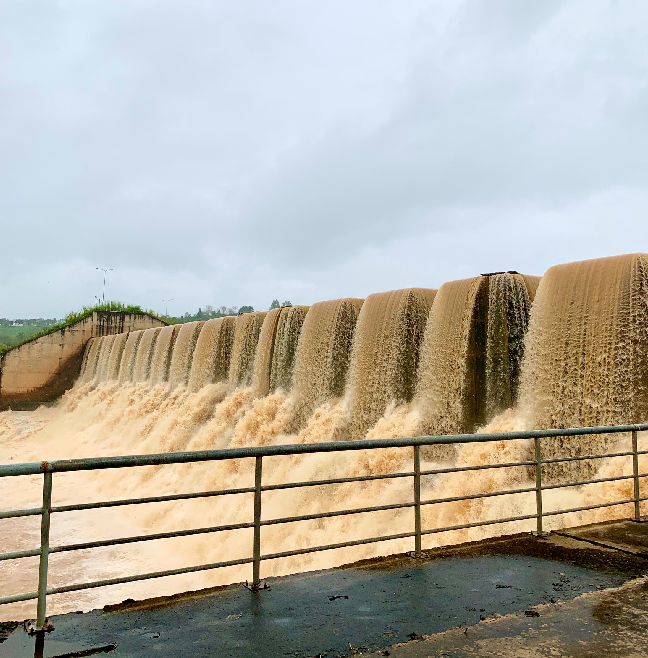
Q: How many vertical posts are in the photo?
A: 5